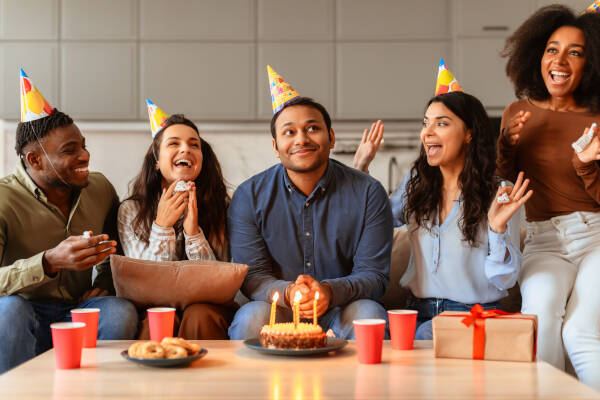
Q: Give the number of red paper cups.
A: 5